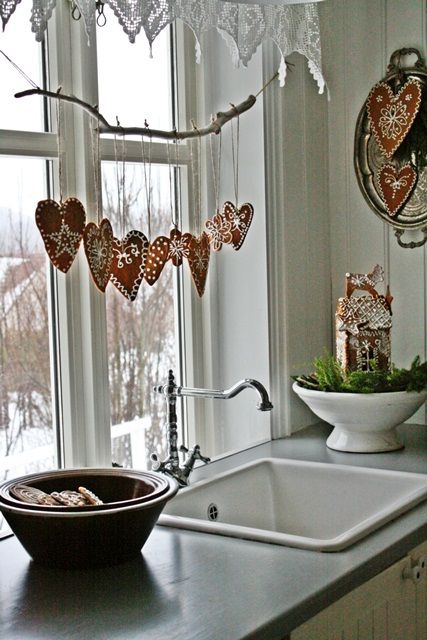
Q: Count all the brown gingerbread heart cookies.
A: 8